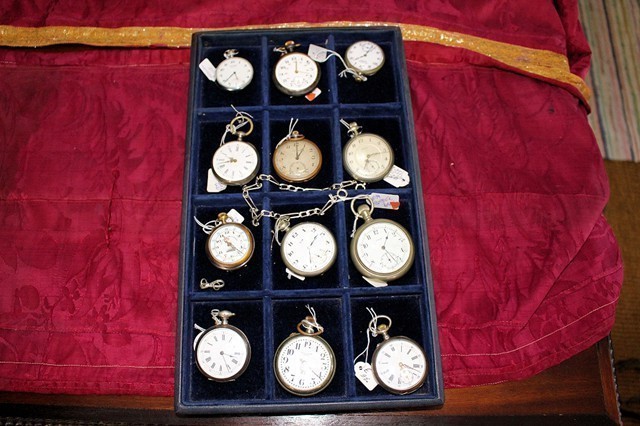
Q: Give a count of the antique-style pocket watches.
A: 12